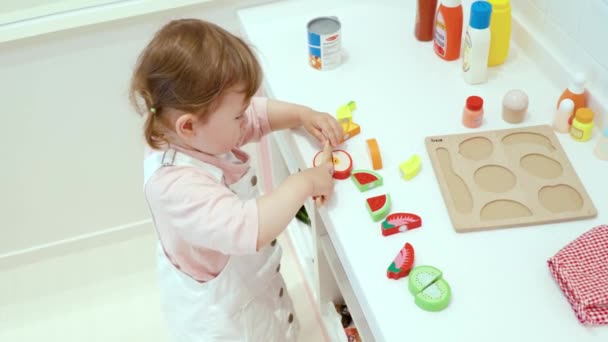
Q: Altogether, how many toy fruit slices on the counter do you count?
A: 12